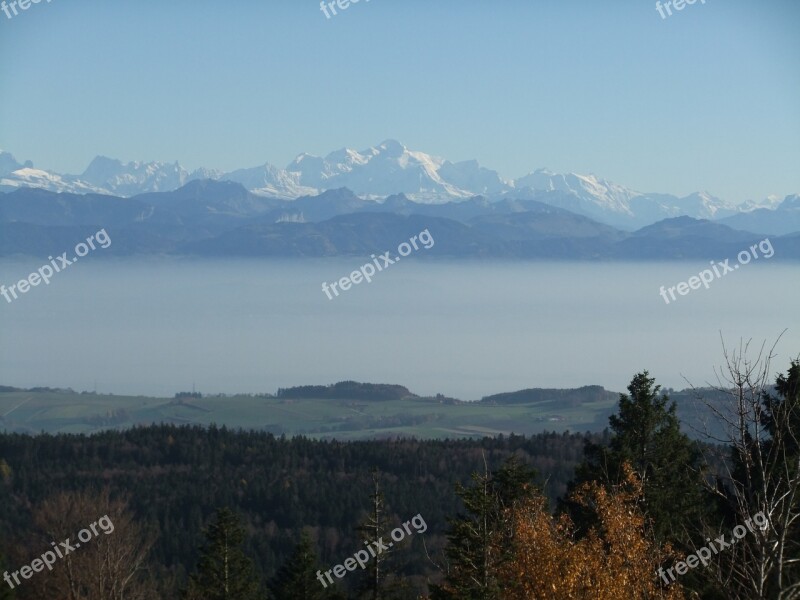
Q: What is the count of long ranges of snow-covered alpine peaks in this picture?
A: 1